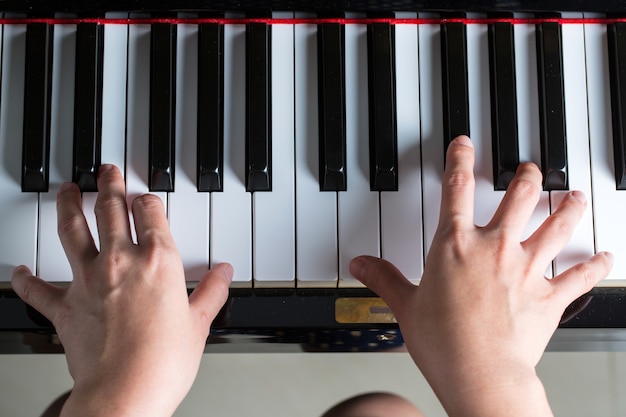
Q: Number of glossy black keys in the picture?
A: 11